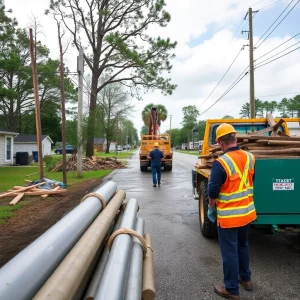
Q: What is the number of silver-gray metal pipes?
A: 3